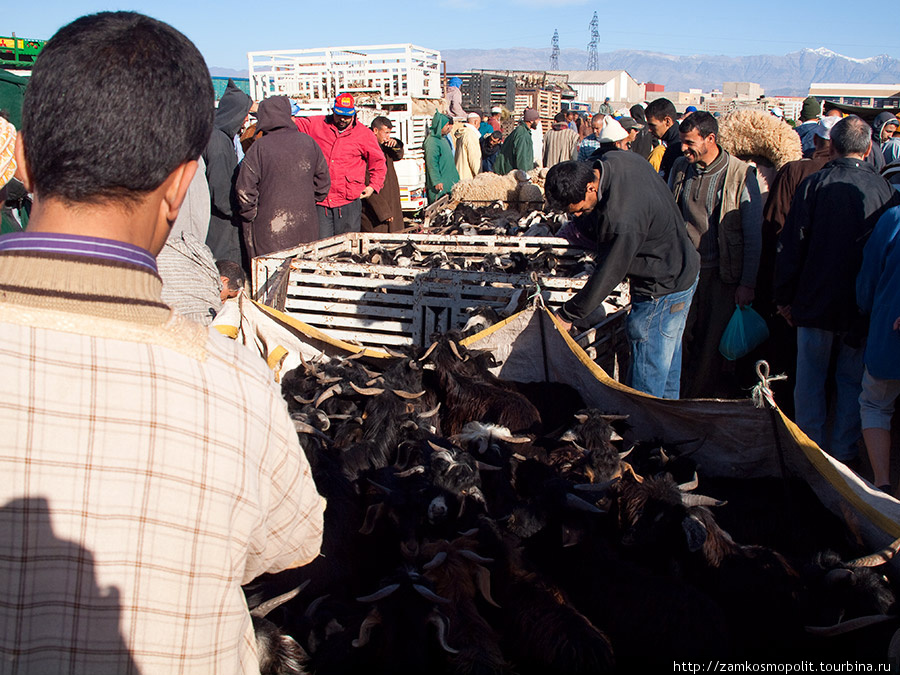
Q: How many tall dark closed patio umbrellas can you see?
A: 0